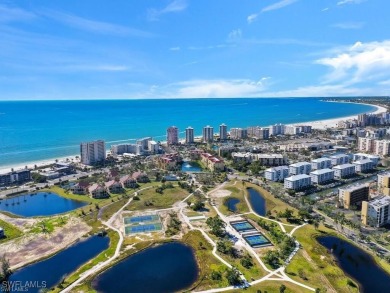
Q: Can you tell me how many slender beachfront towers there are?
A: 4